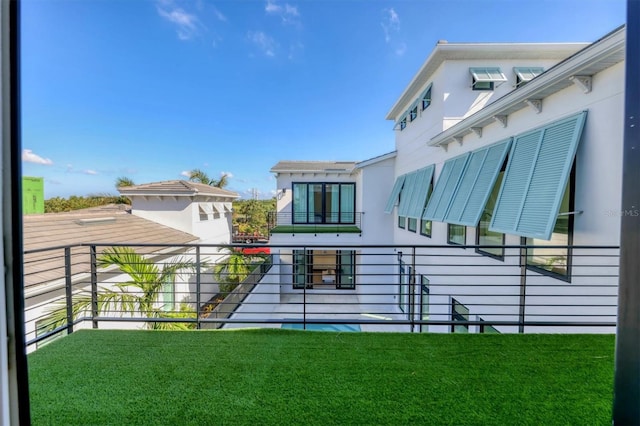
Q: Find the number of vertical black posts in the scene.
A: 6